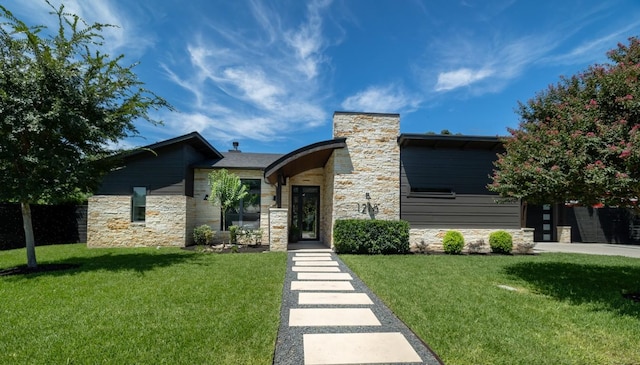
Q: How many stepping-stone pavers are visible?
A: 9